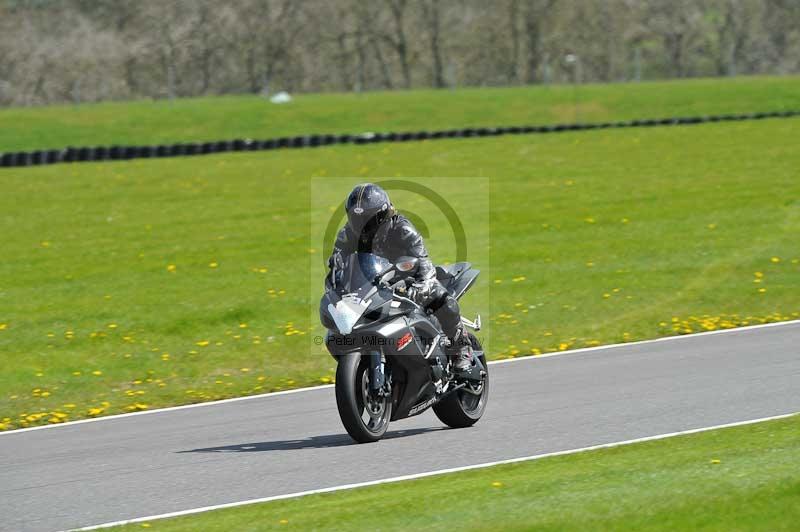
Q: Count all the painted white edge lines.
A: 2